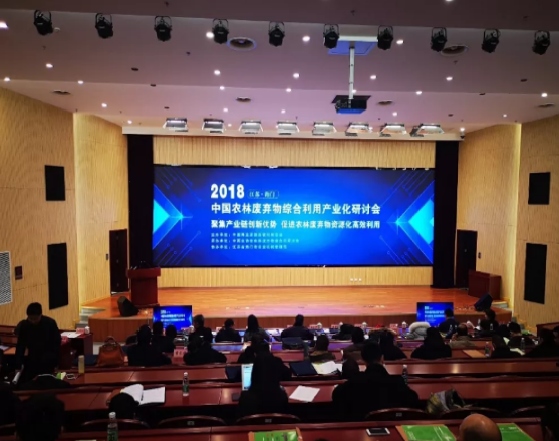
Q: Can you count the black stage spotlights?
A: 10